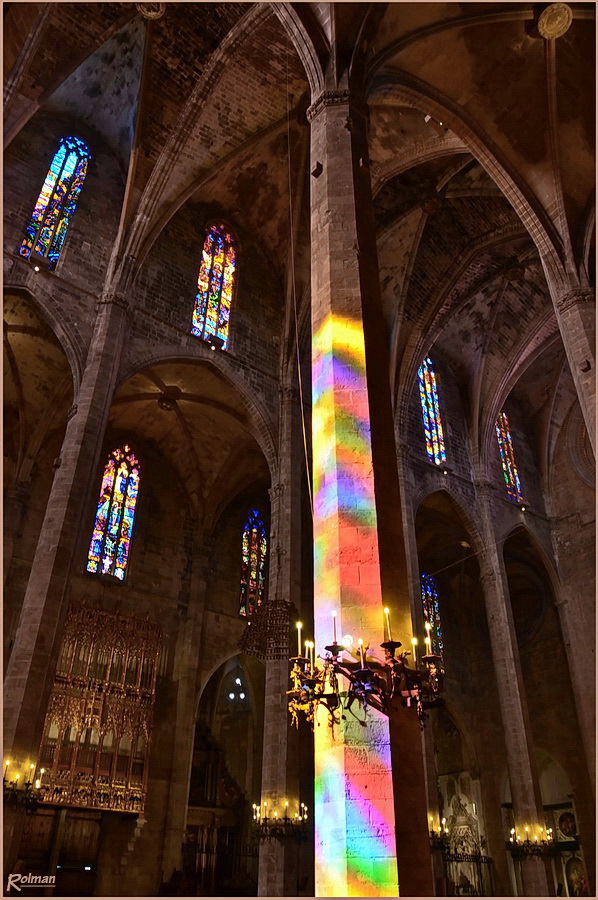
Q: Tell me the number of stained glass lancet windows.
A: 7